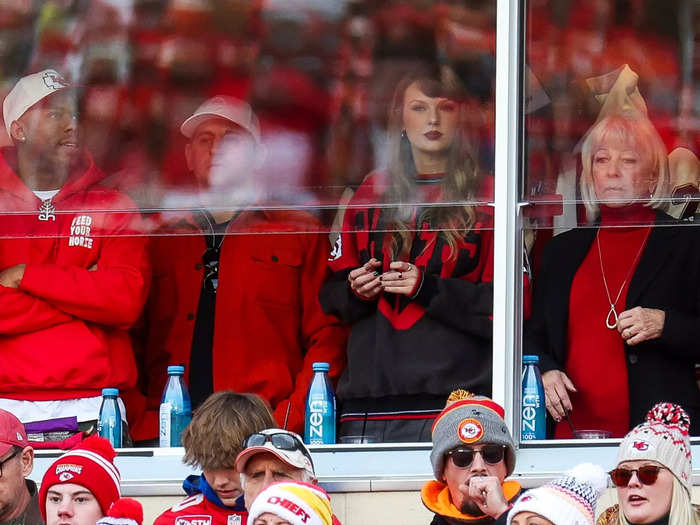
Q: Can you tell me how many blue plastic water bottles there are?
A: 4